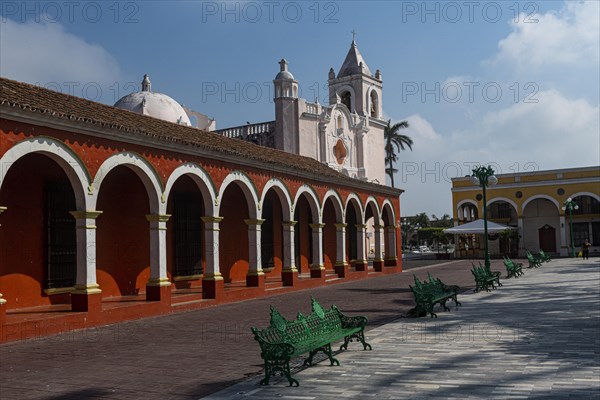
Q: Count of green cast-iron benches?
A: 6